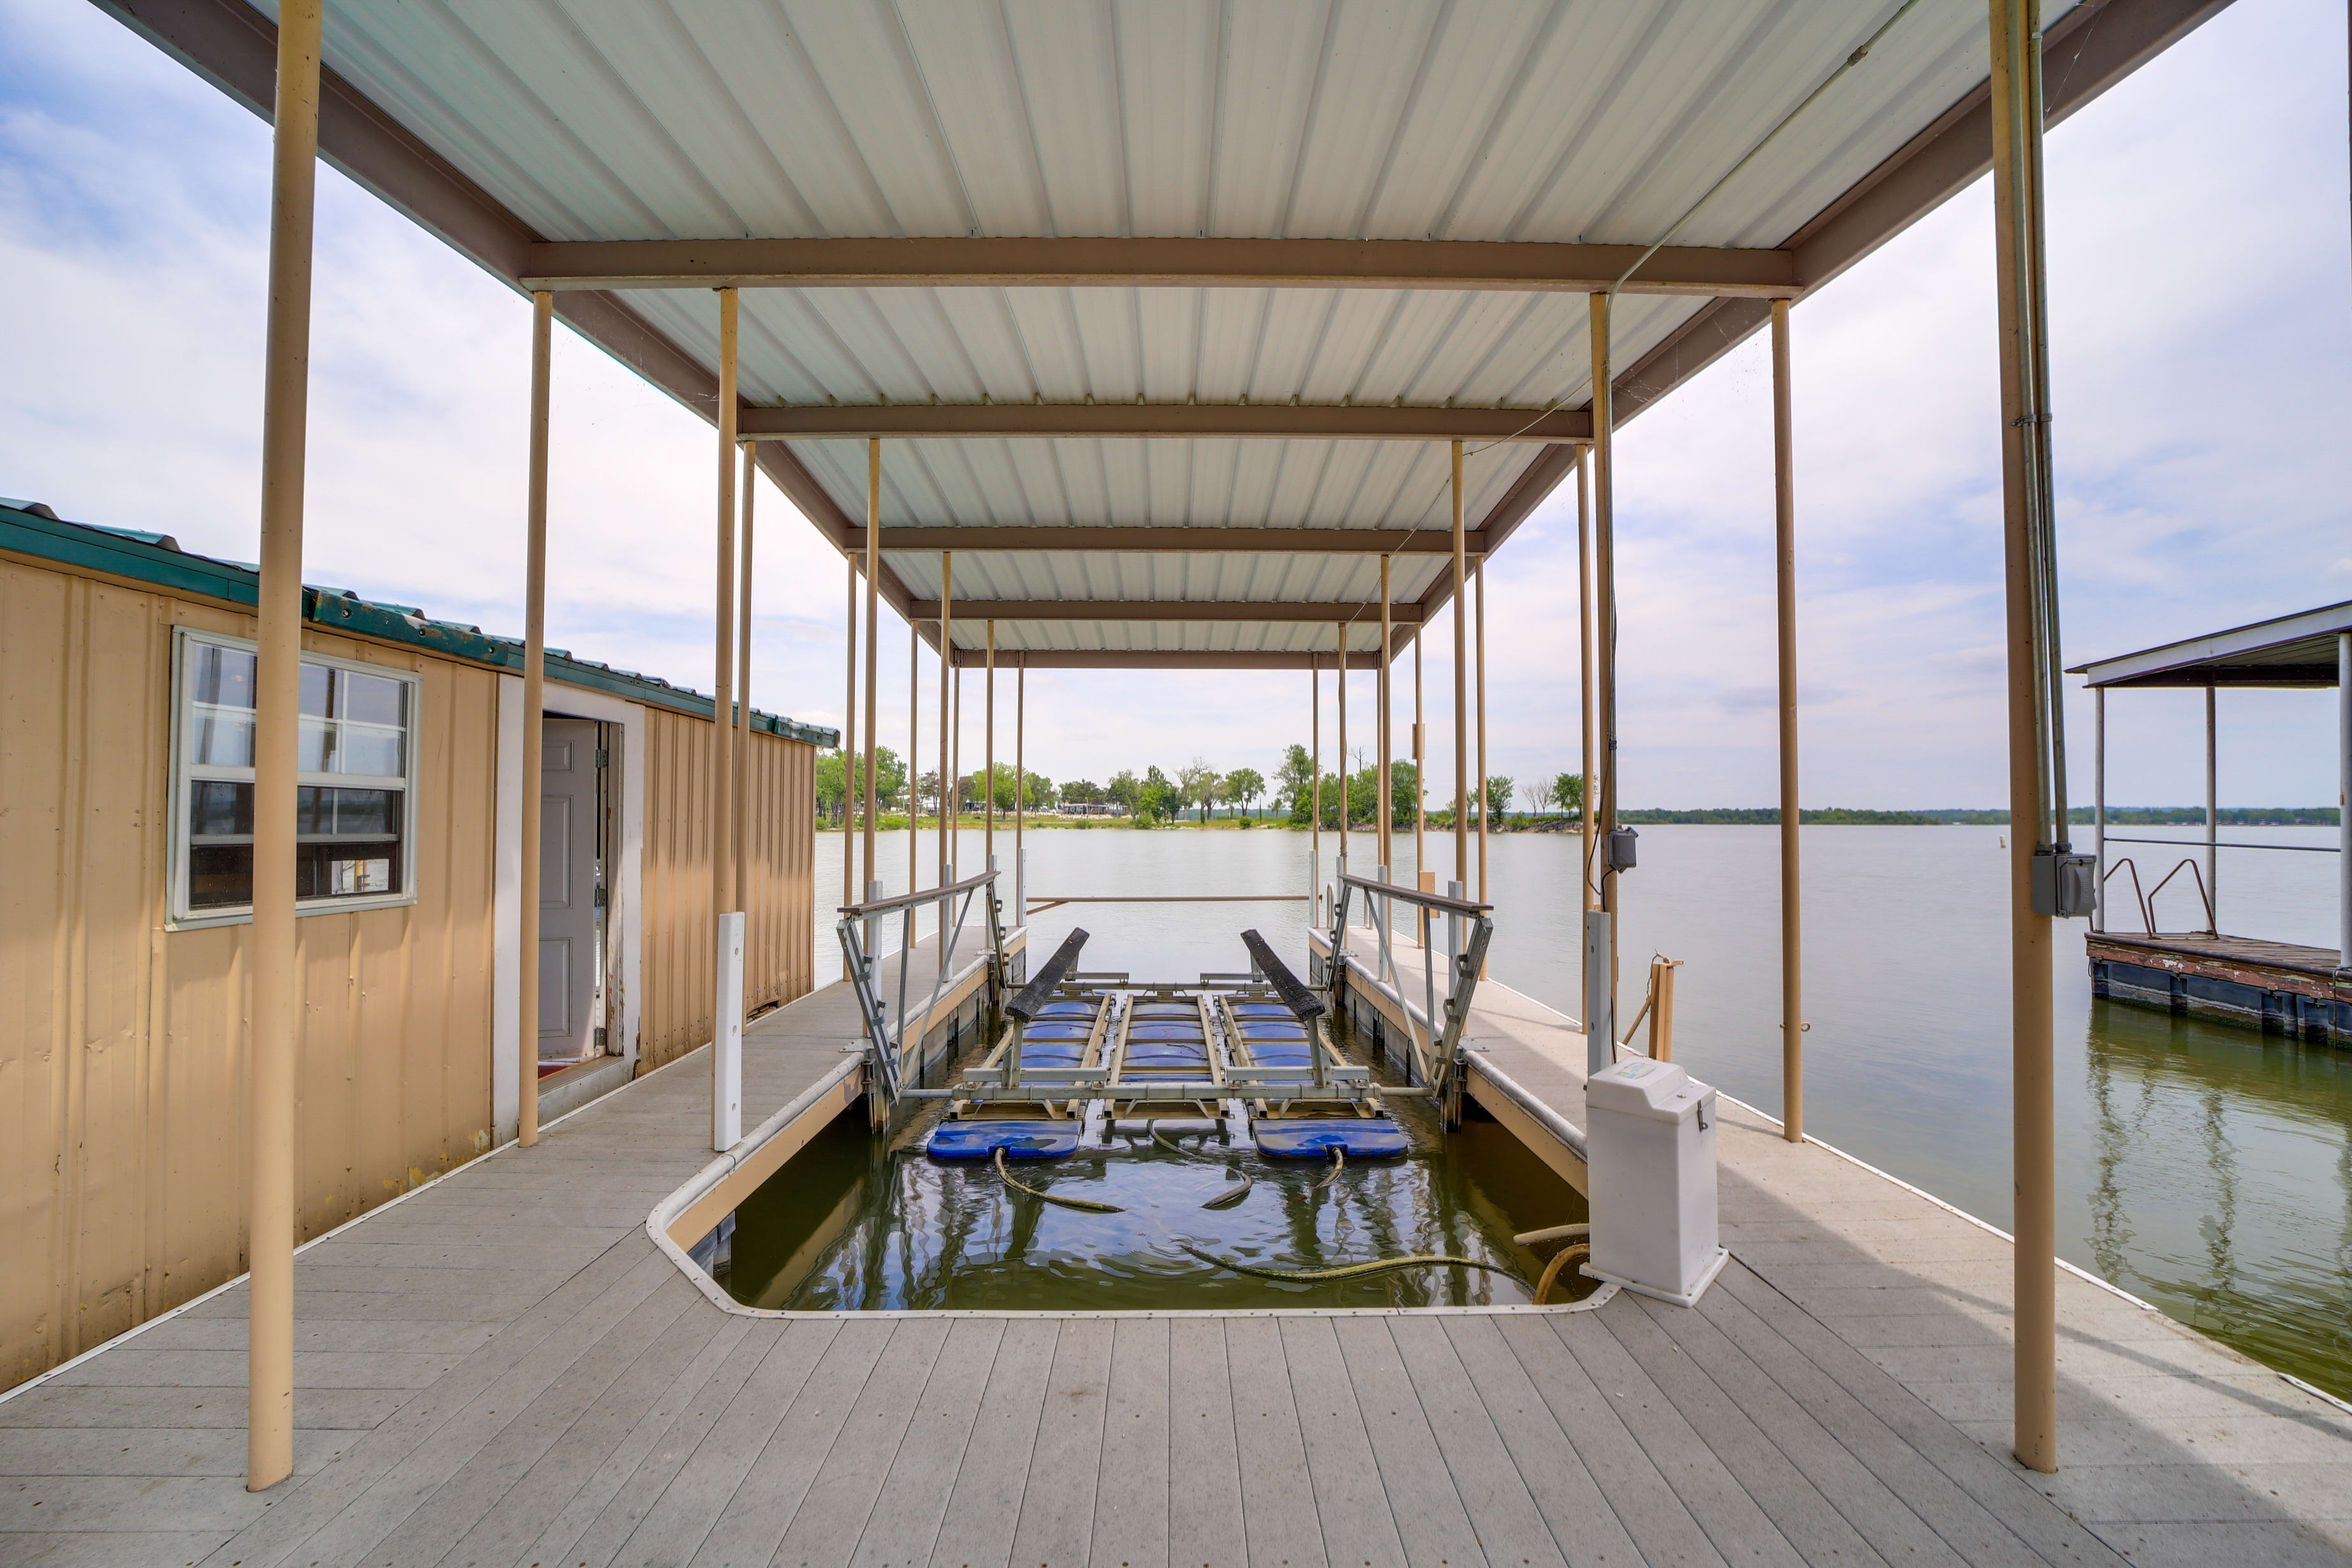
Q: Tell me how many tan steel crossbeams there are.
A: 5